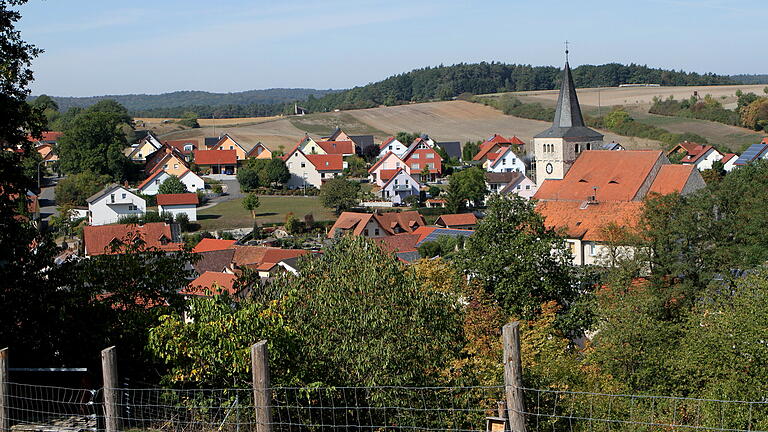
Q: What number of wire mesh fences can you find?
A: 1